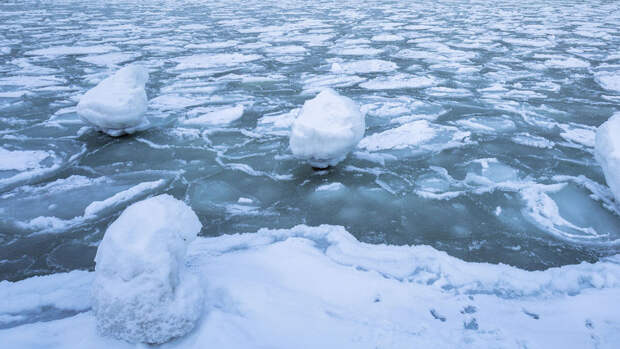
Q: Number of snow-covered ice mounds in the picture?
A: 4